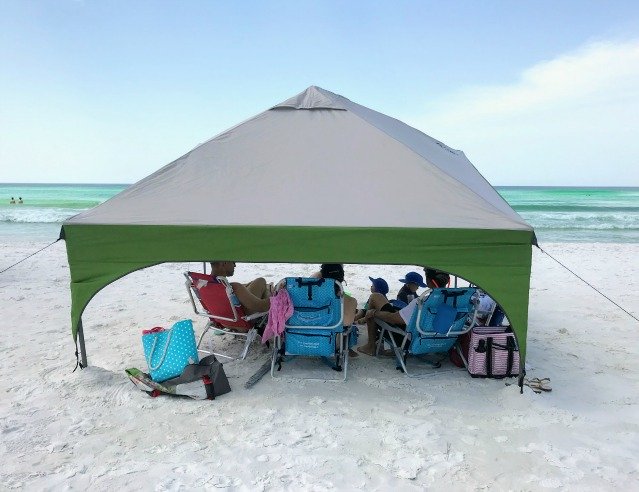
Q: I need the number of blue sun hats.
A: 2